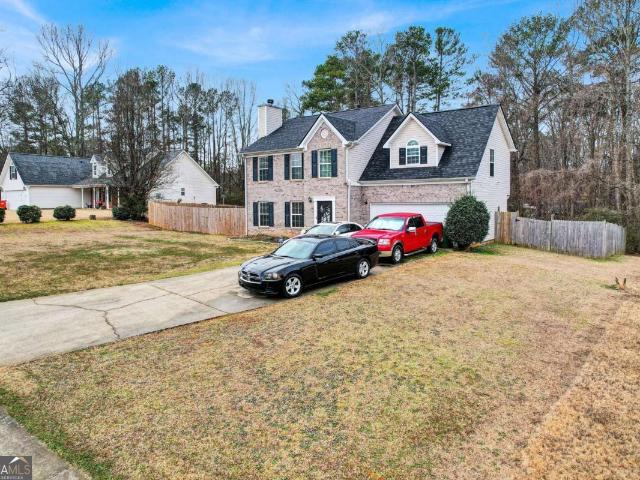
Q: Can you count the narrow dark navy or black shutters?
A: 12